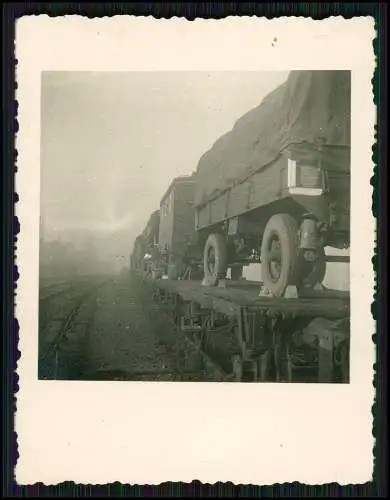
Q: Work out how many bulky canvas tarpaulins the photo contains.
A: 1